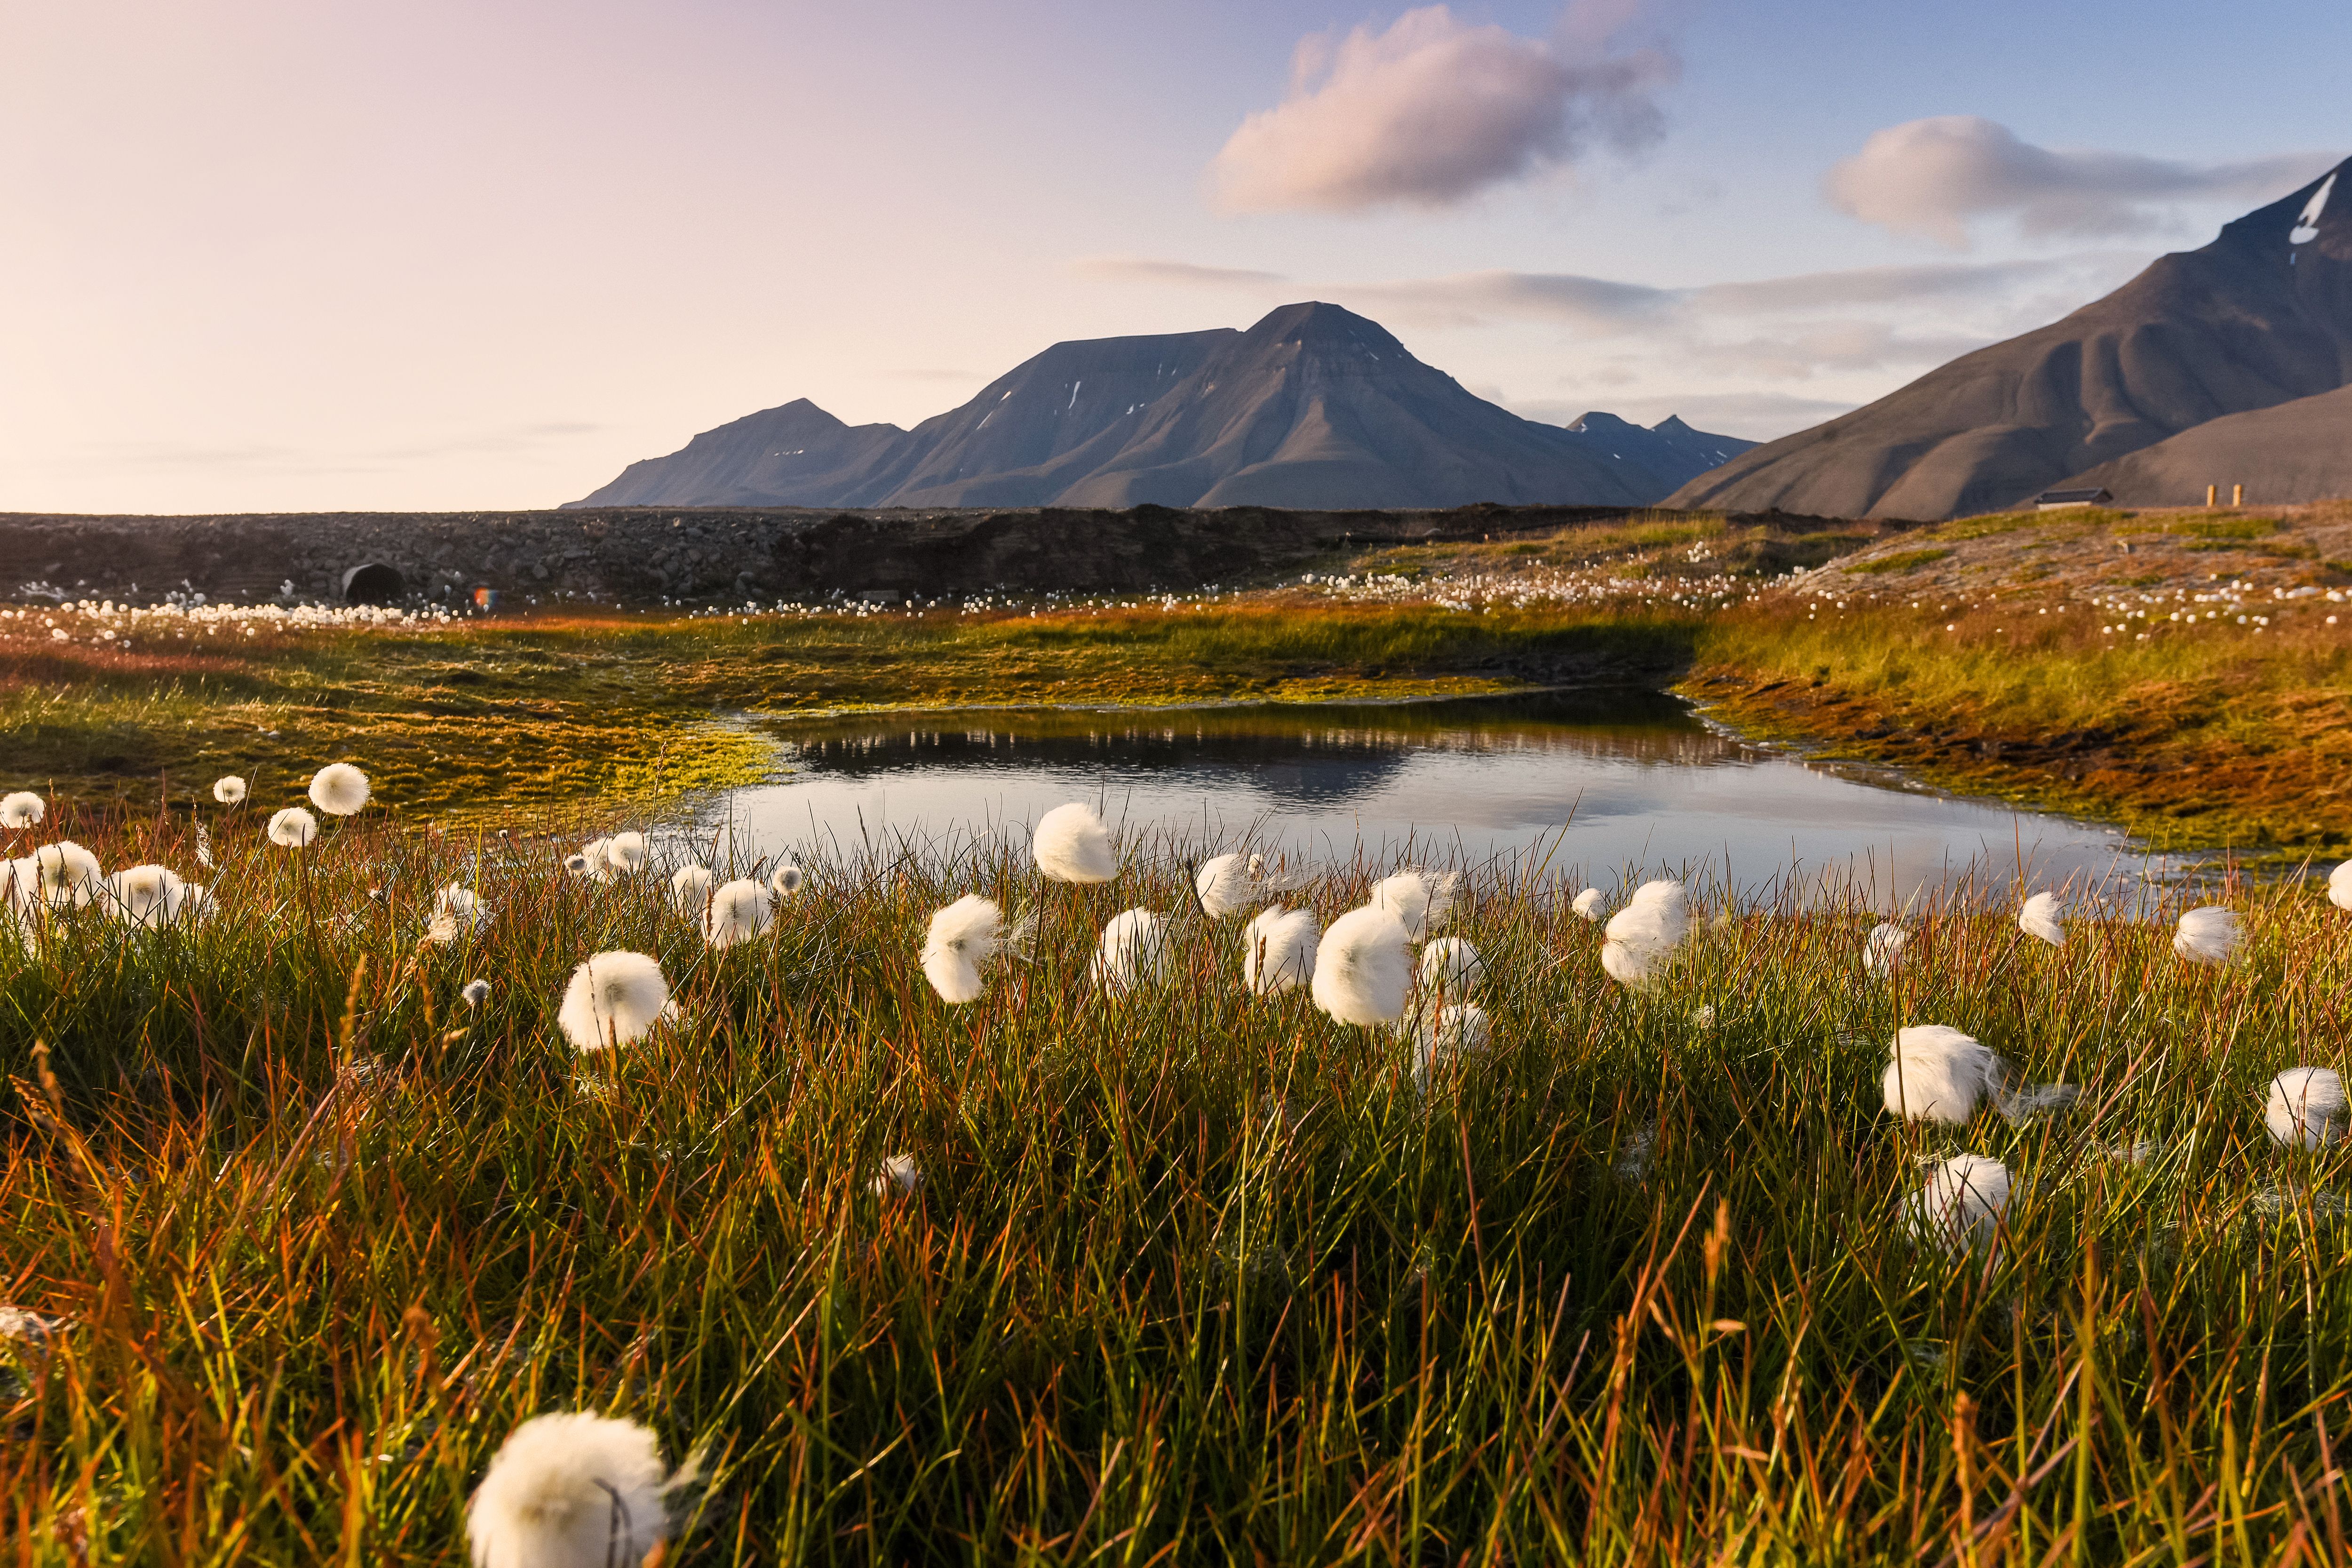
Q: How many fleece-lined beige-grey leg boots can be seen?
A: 0